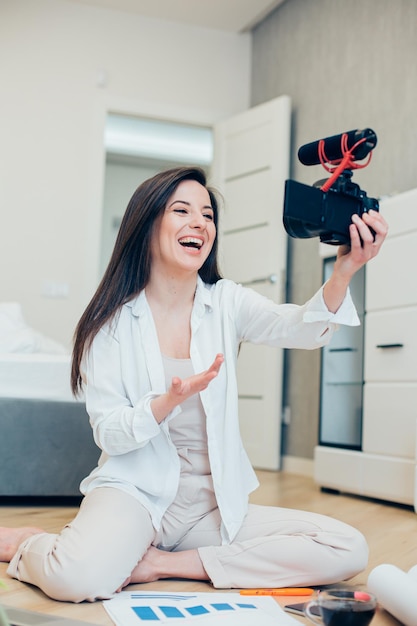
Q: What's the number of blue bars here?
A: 5